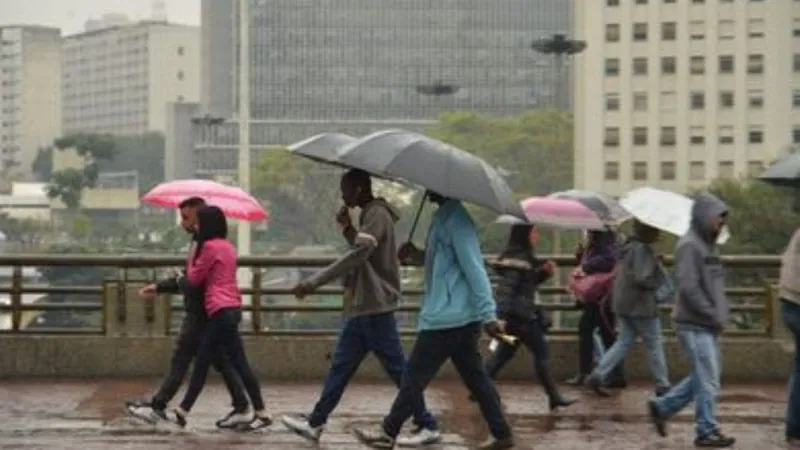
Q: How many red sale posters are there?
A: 0